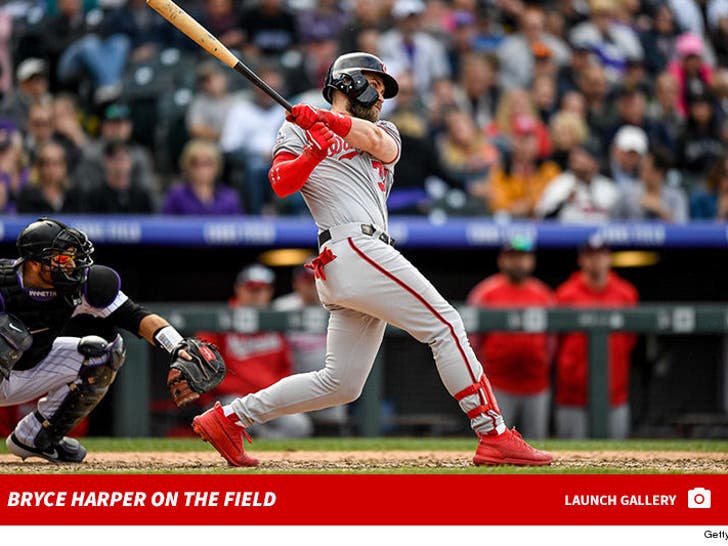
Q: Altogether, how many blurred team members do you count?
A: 4